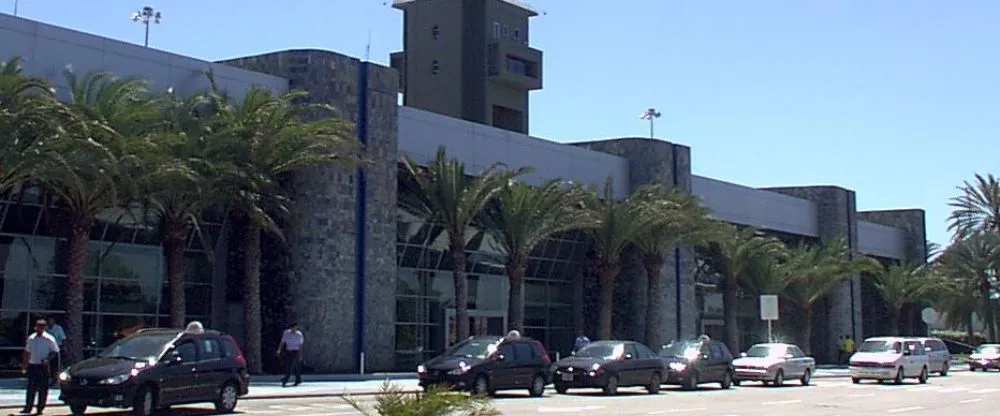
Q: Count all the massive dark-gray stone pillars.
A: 4